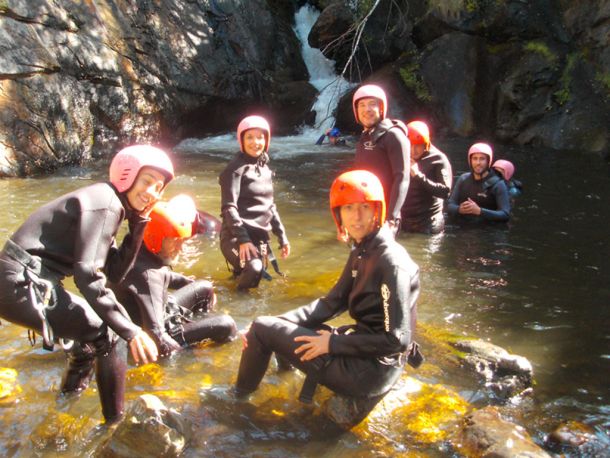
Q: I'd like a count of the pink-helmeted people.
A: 5